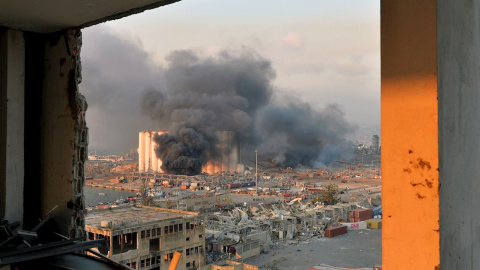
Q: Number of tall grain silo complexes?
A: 1